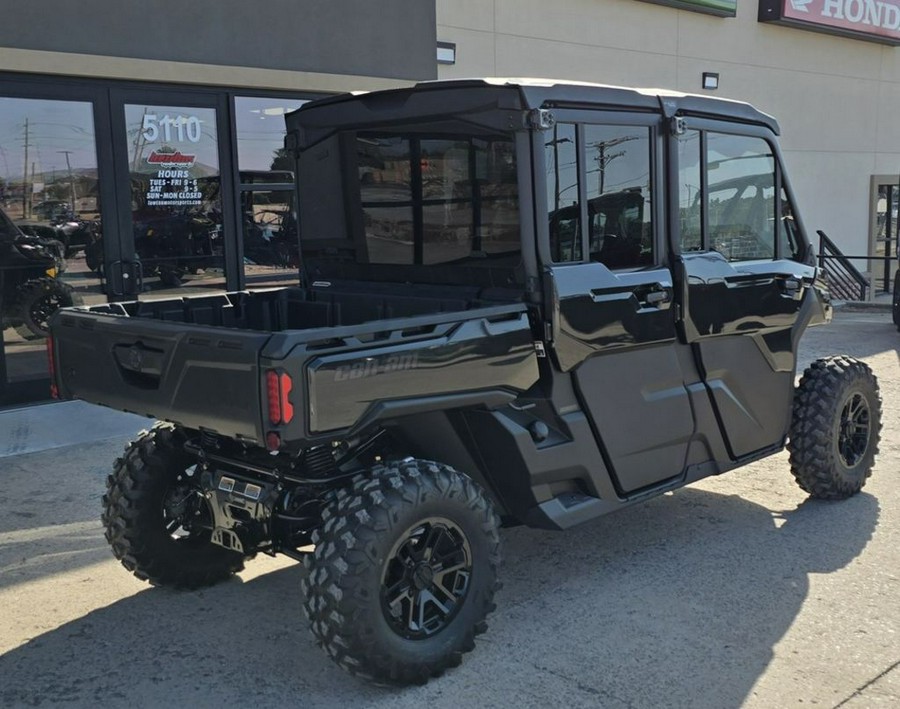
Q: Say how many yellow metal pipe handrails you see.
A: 0